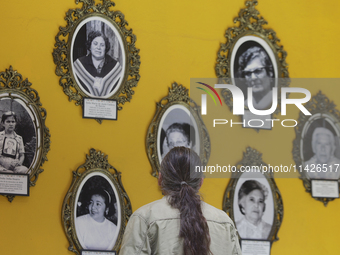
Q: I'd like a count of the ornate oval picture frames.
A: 7